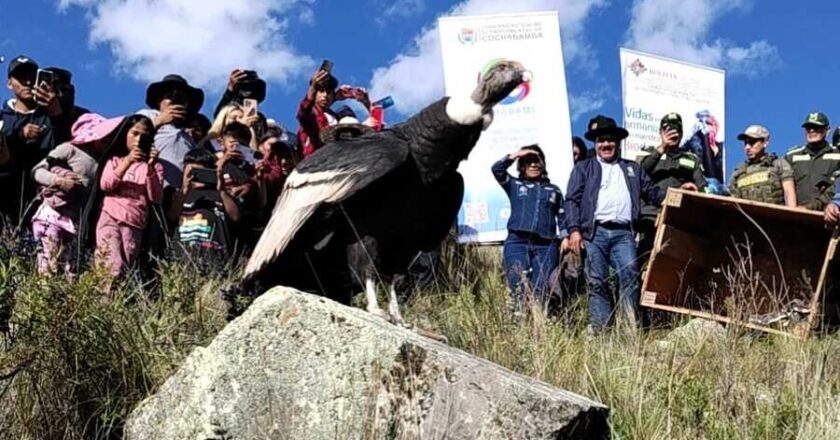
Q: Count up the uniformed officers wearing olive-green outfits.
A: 3